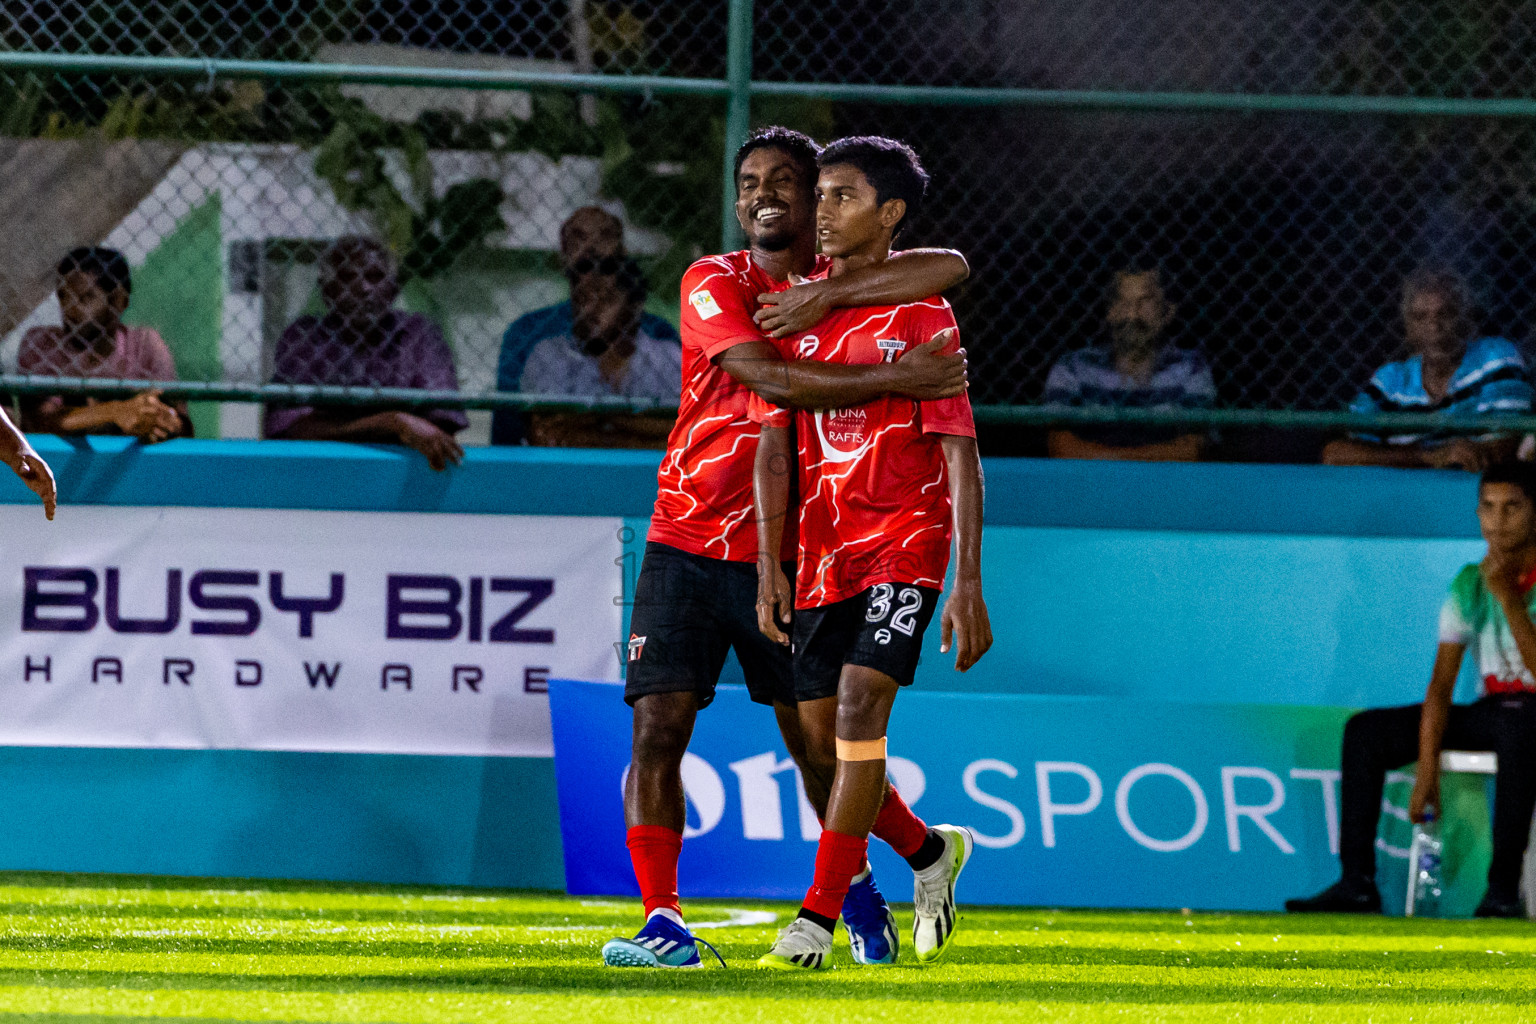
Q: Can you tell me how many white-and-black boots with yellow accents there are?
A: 2